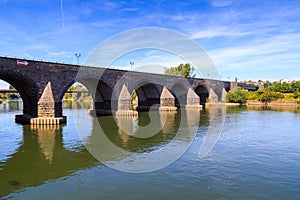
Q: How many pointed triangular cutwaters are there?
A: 6